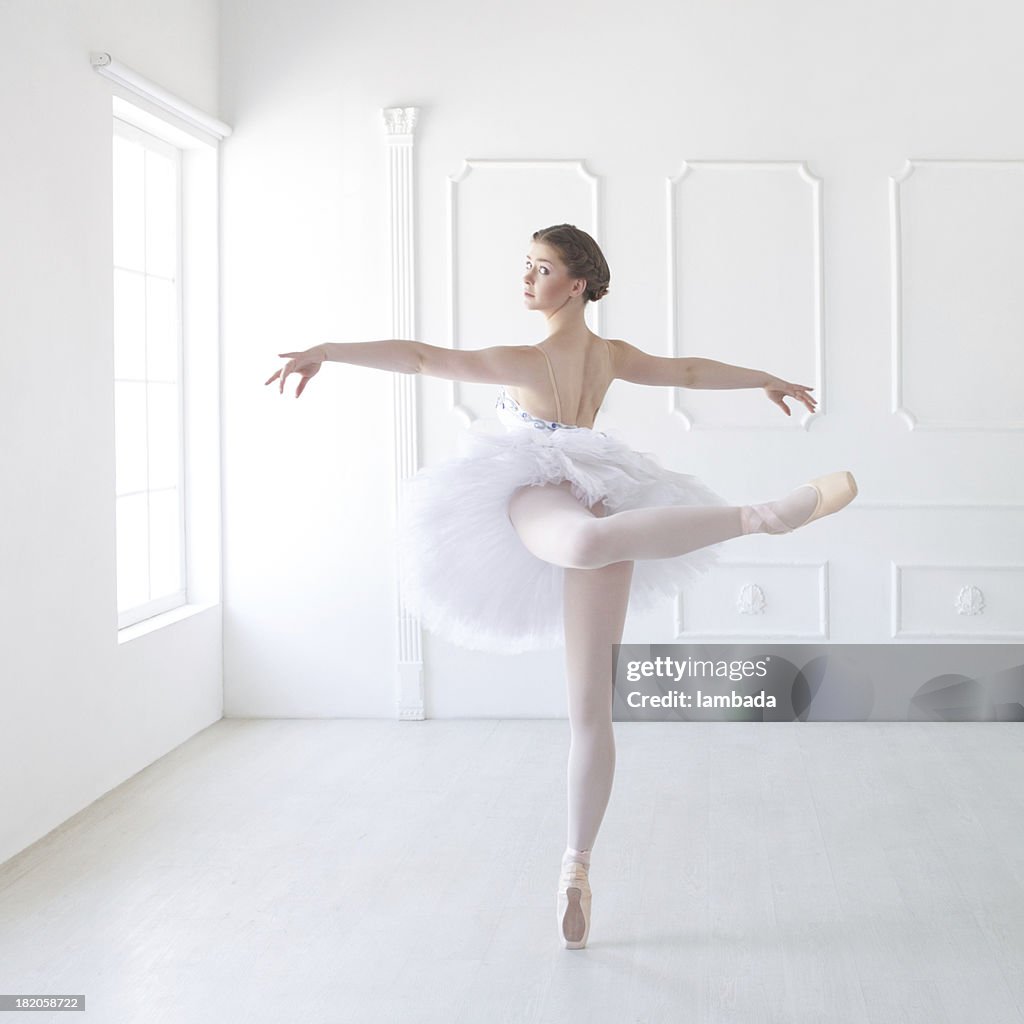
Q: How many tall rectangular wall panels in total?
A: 3